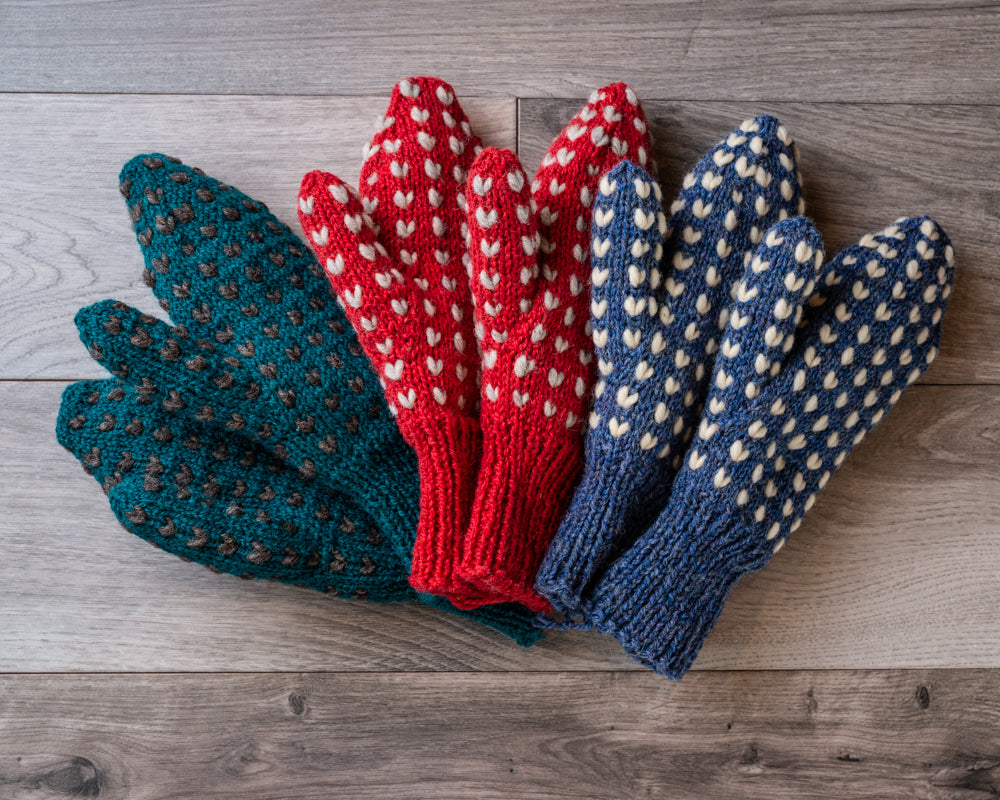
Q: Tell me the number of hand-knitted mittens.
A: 6